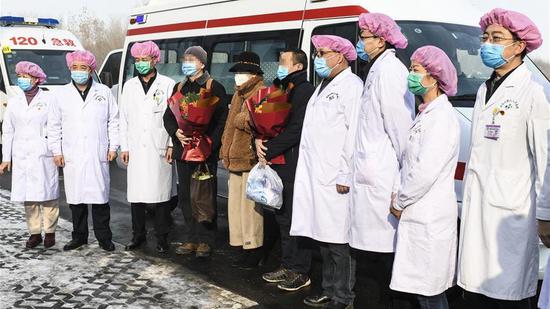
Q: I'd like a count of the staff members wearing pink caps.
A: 7